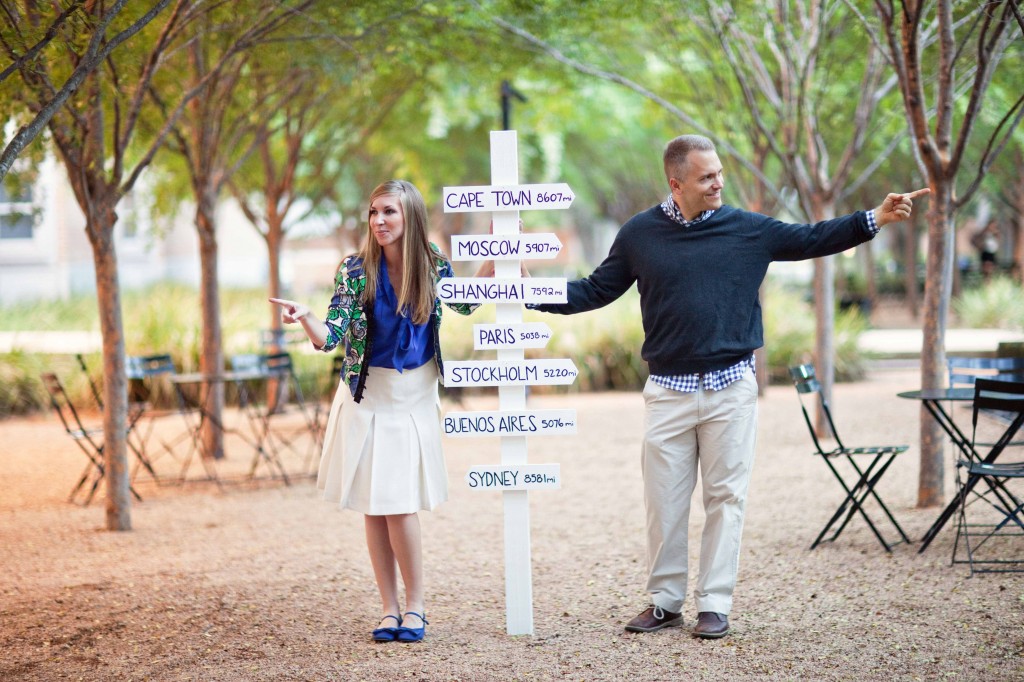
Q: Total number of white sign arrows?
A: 7